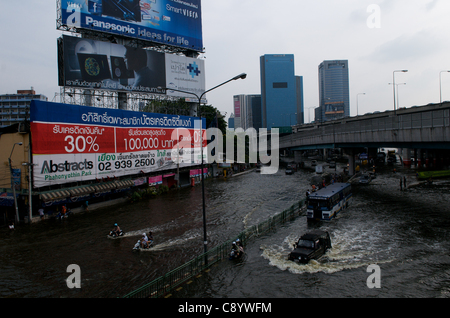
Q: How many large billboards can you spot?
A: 3